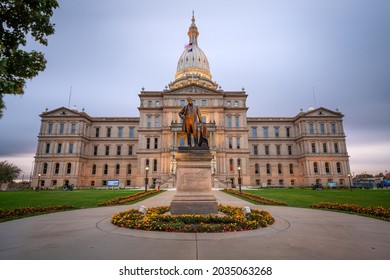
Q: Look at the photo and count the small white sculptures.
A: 2